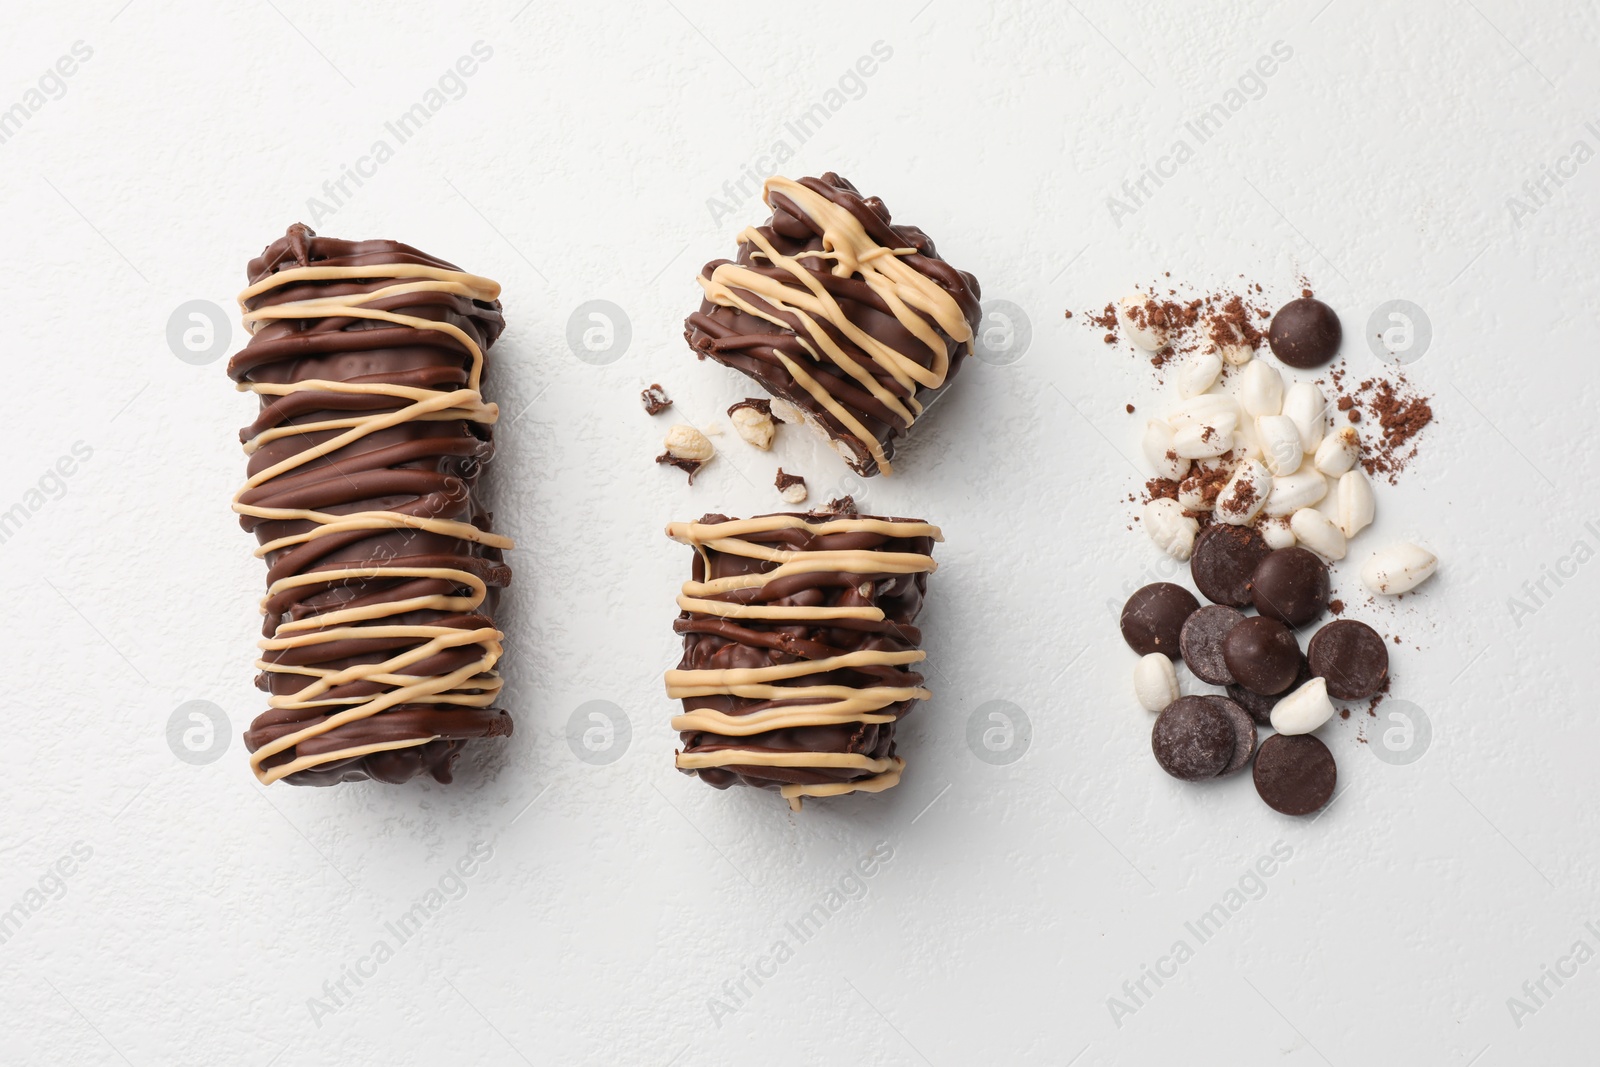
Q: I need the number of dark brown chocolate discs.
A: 11